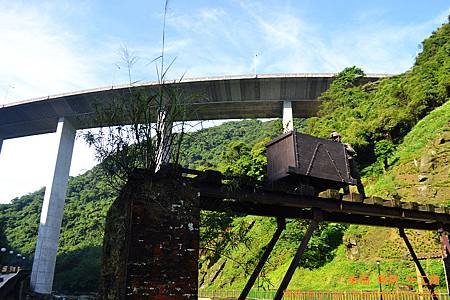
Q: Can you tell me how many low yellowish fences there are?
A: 1